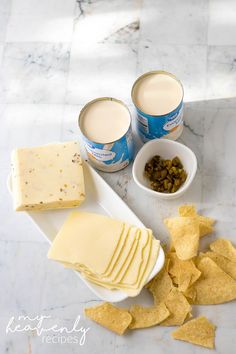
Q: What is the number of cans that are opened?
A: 2